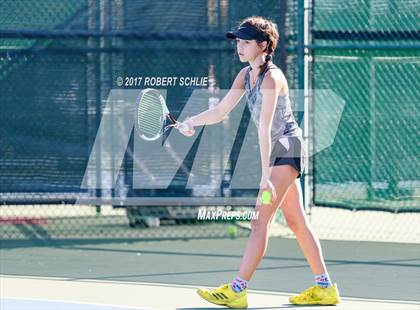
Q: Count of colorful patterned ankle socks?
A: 2